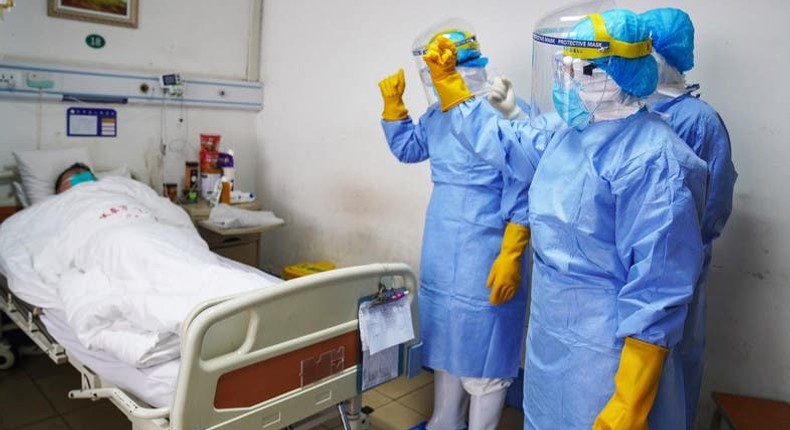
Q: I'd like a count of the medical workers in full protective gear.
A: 3